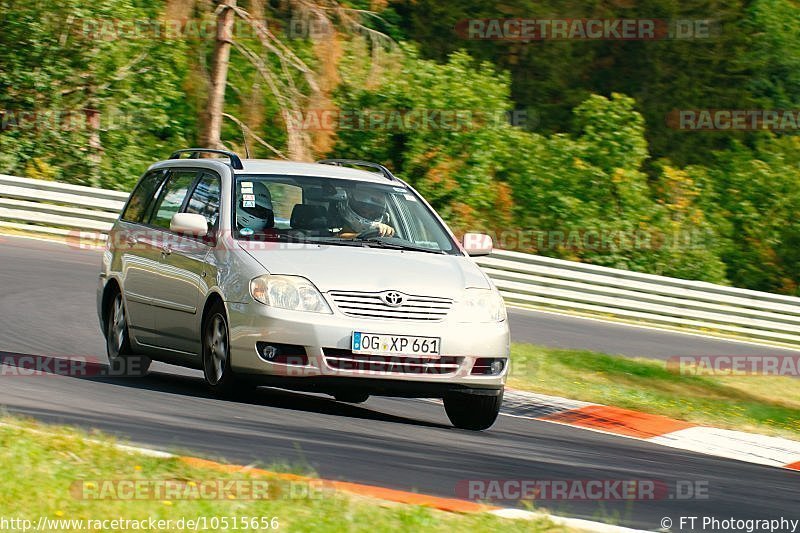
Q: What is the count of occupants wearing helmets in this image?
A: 2